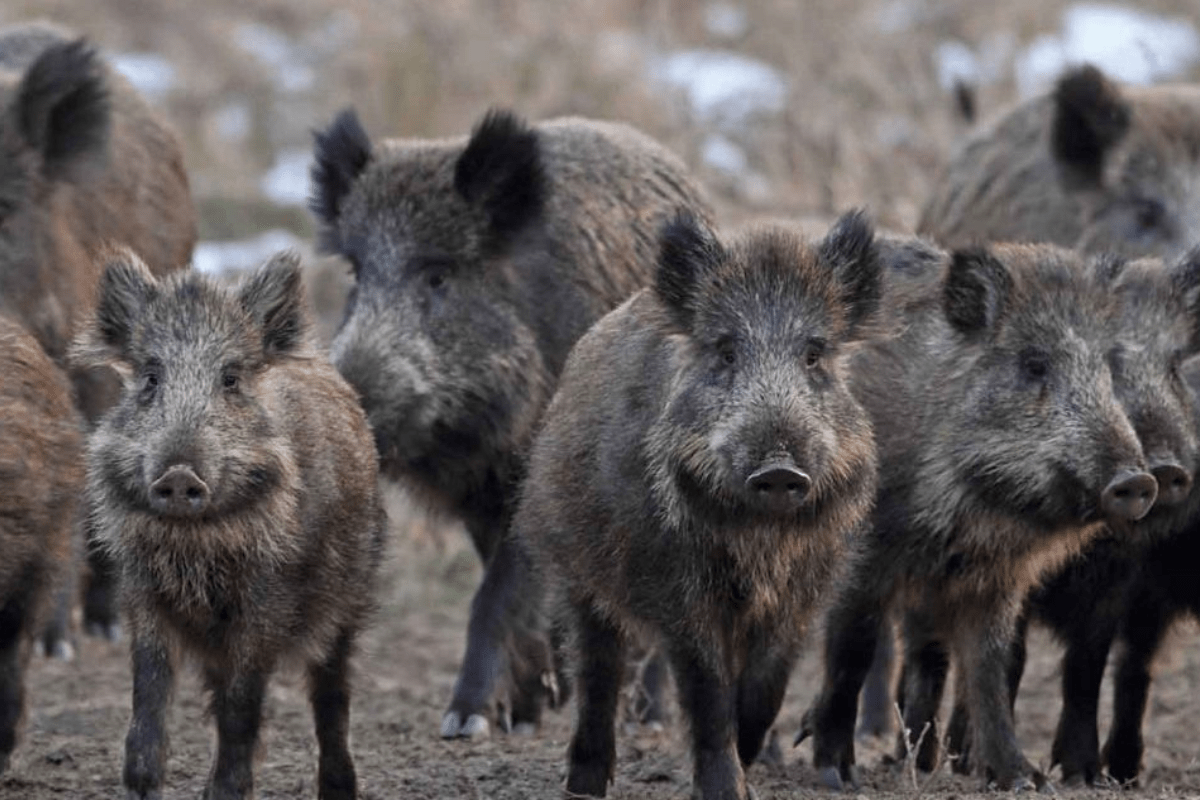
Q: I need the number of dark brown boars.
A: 8